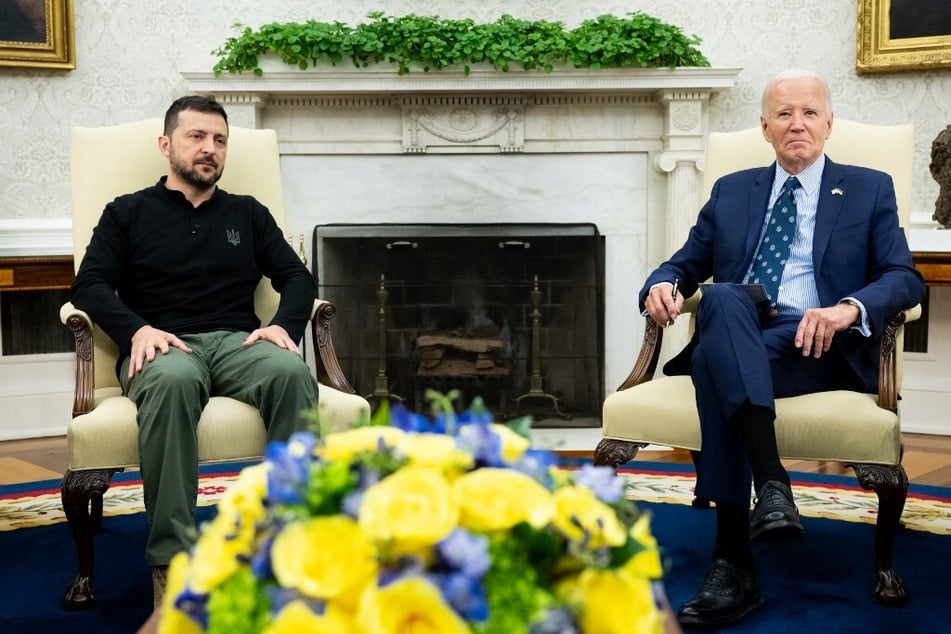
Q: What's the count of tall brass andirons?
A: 2